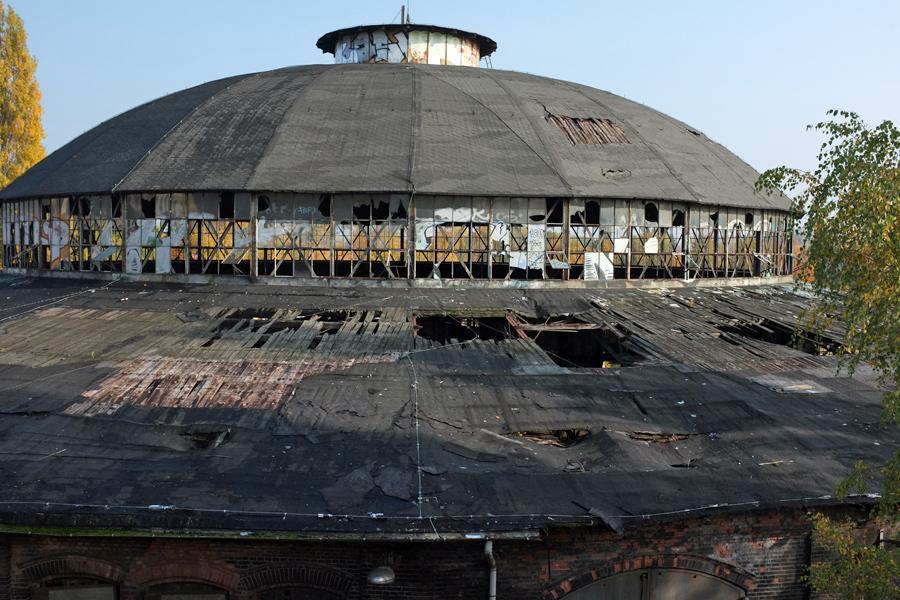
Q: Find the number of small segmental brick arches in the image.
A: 3